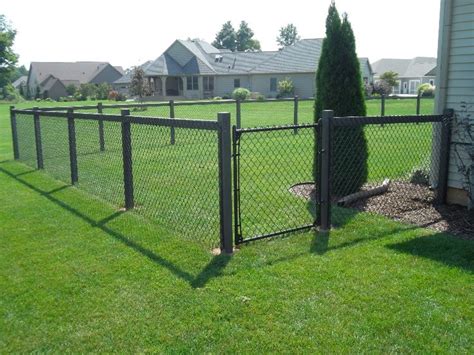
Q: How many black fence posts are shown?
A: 13